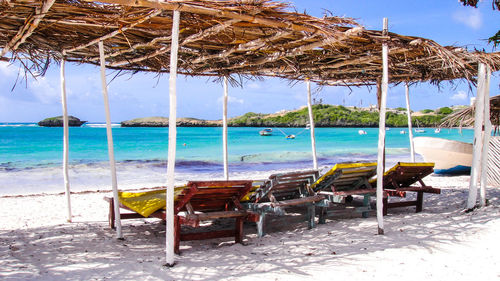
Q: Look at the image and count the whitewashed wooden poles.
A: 9